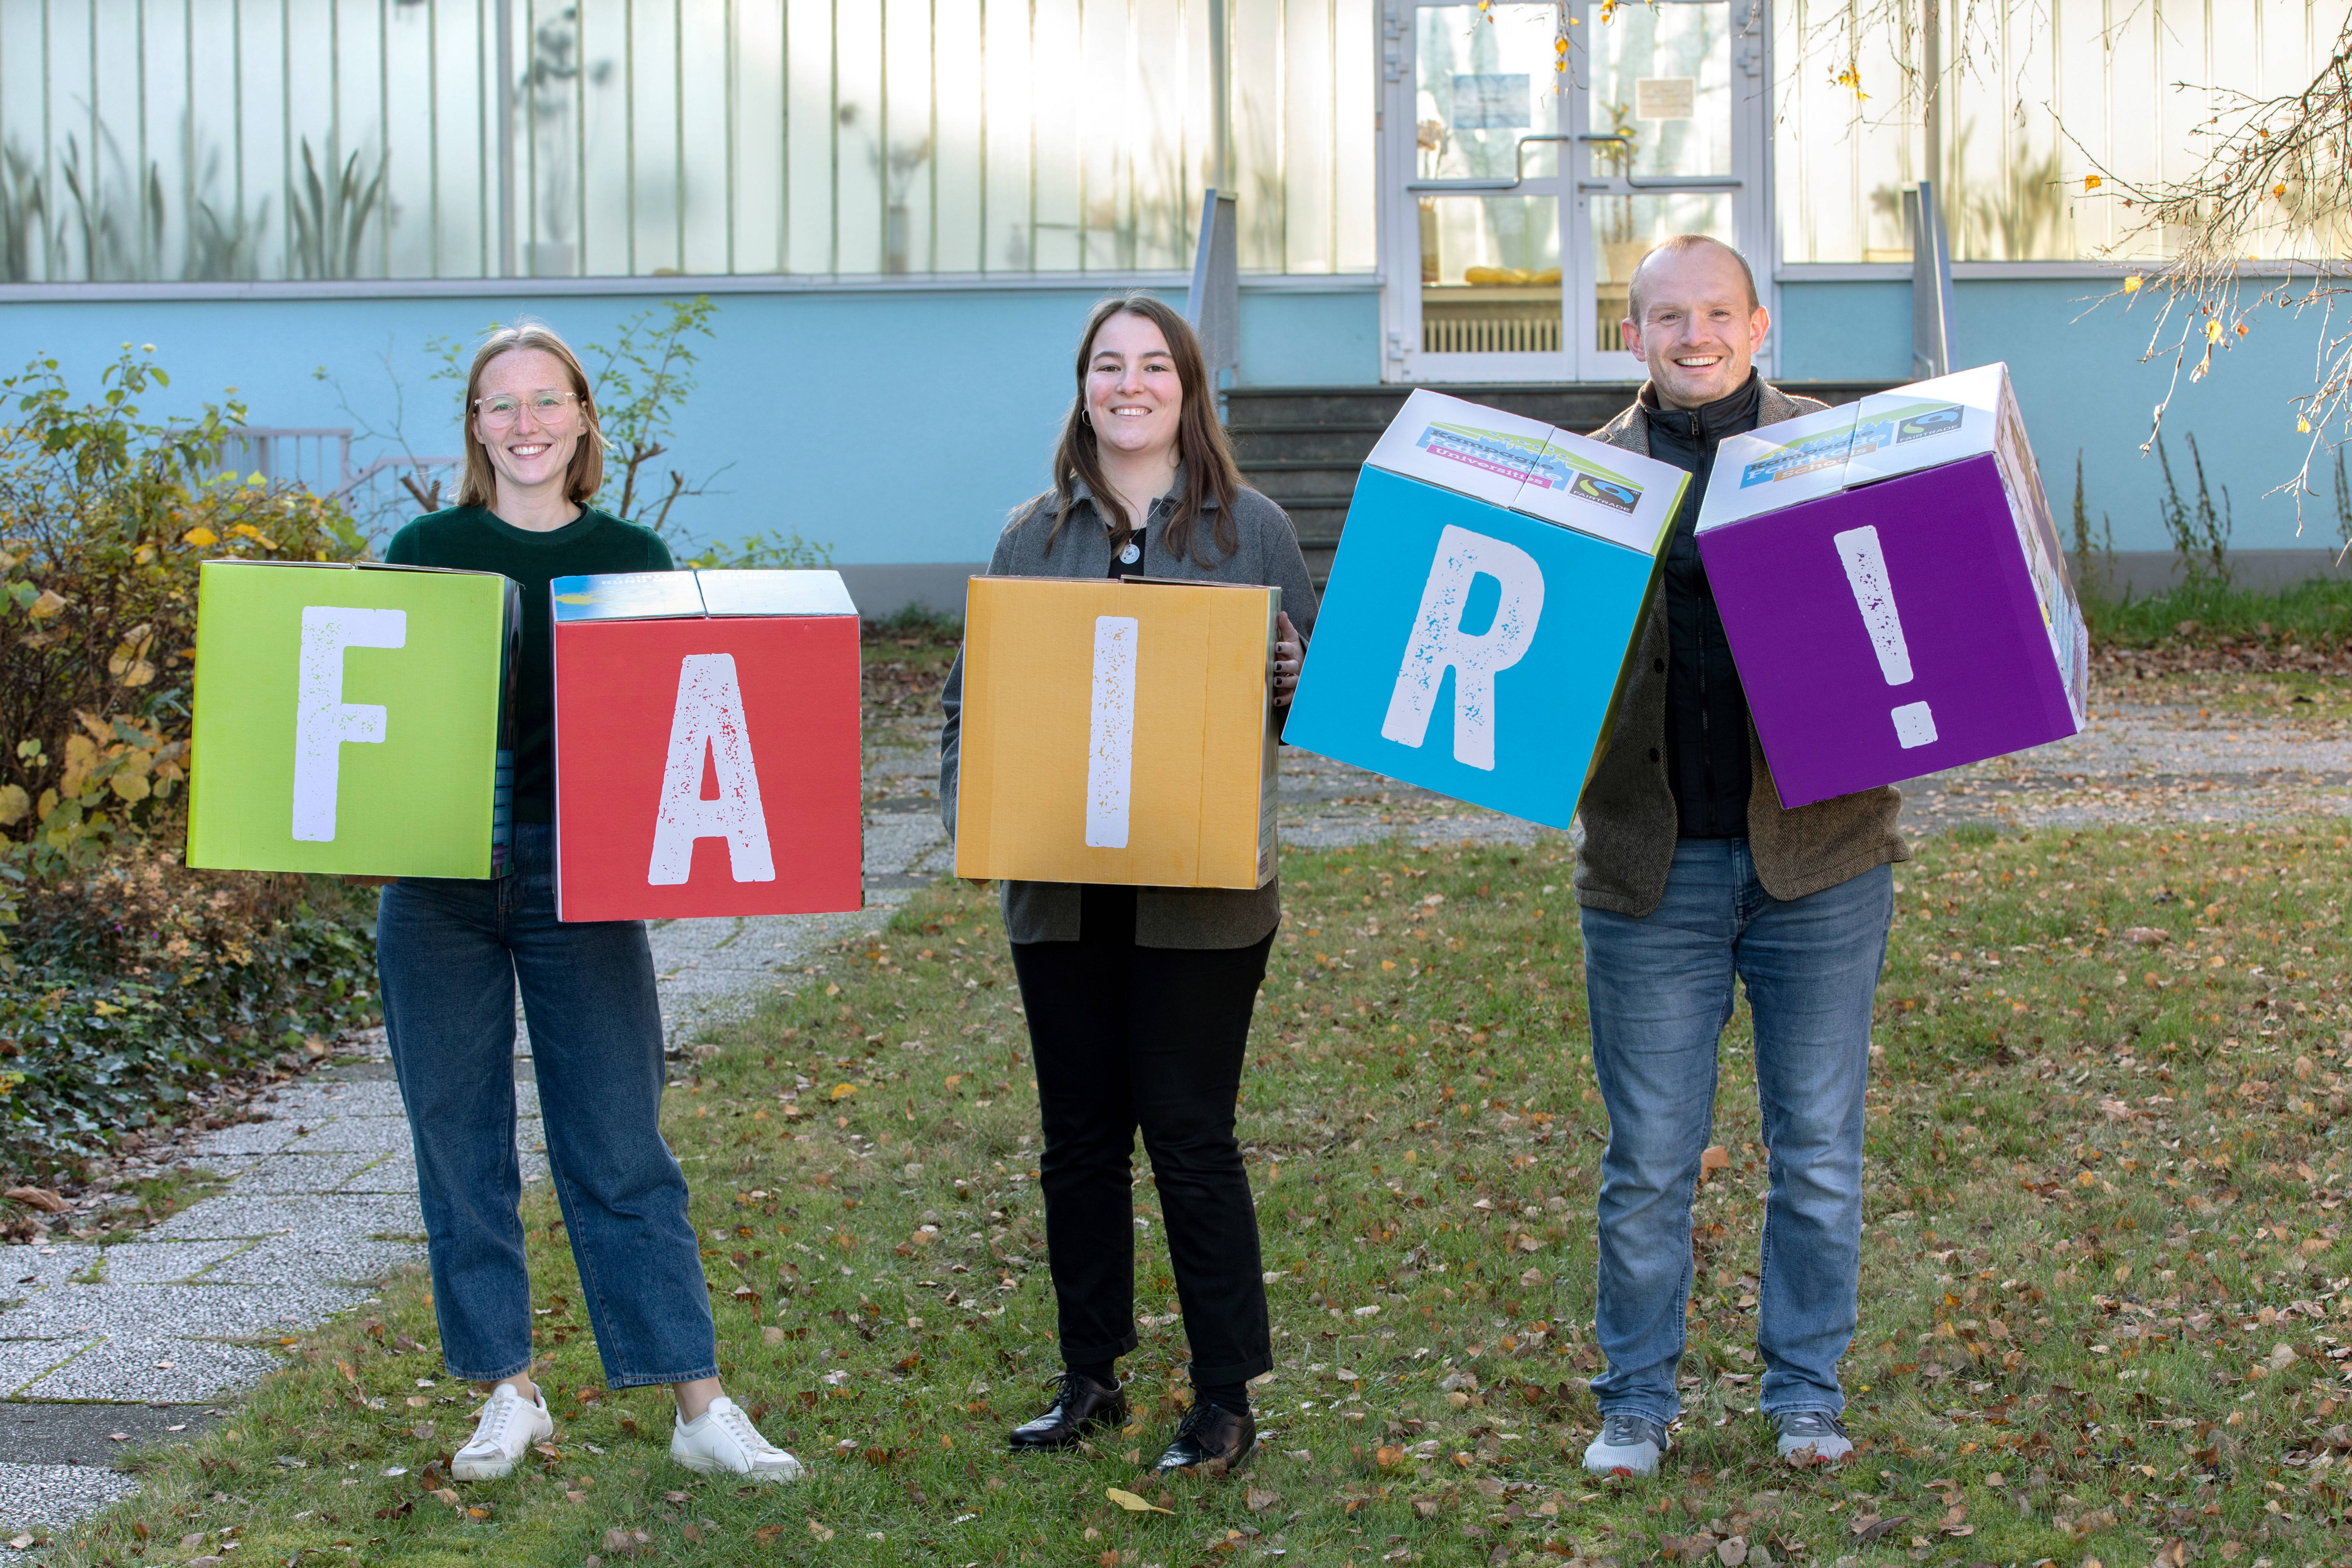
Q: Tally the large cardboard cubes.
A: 5